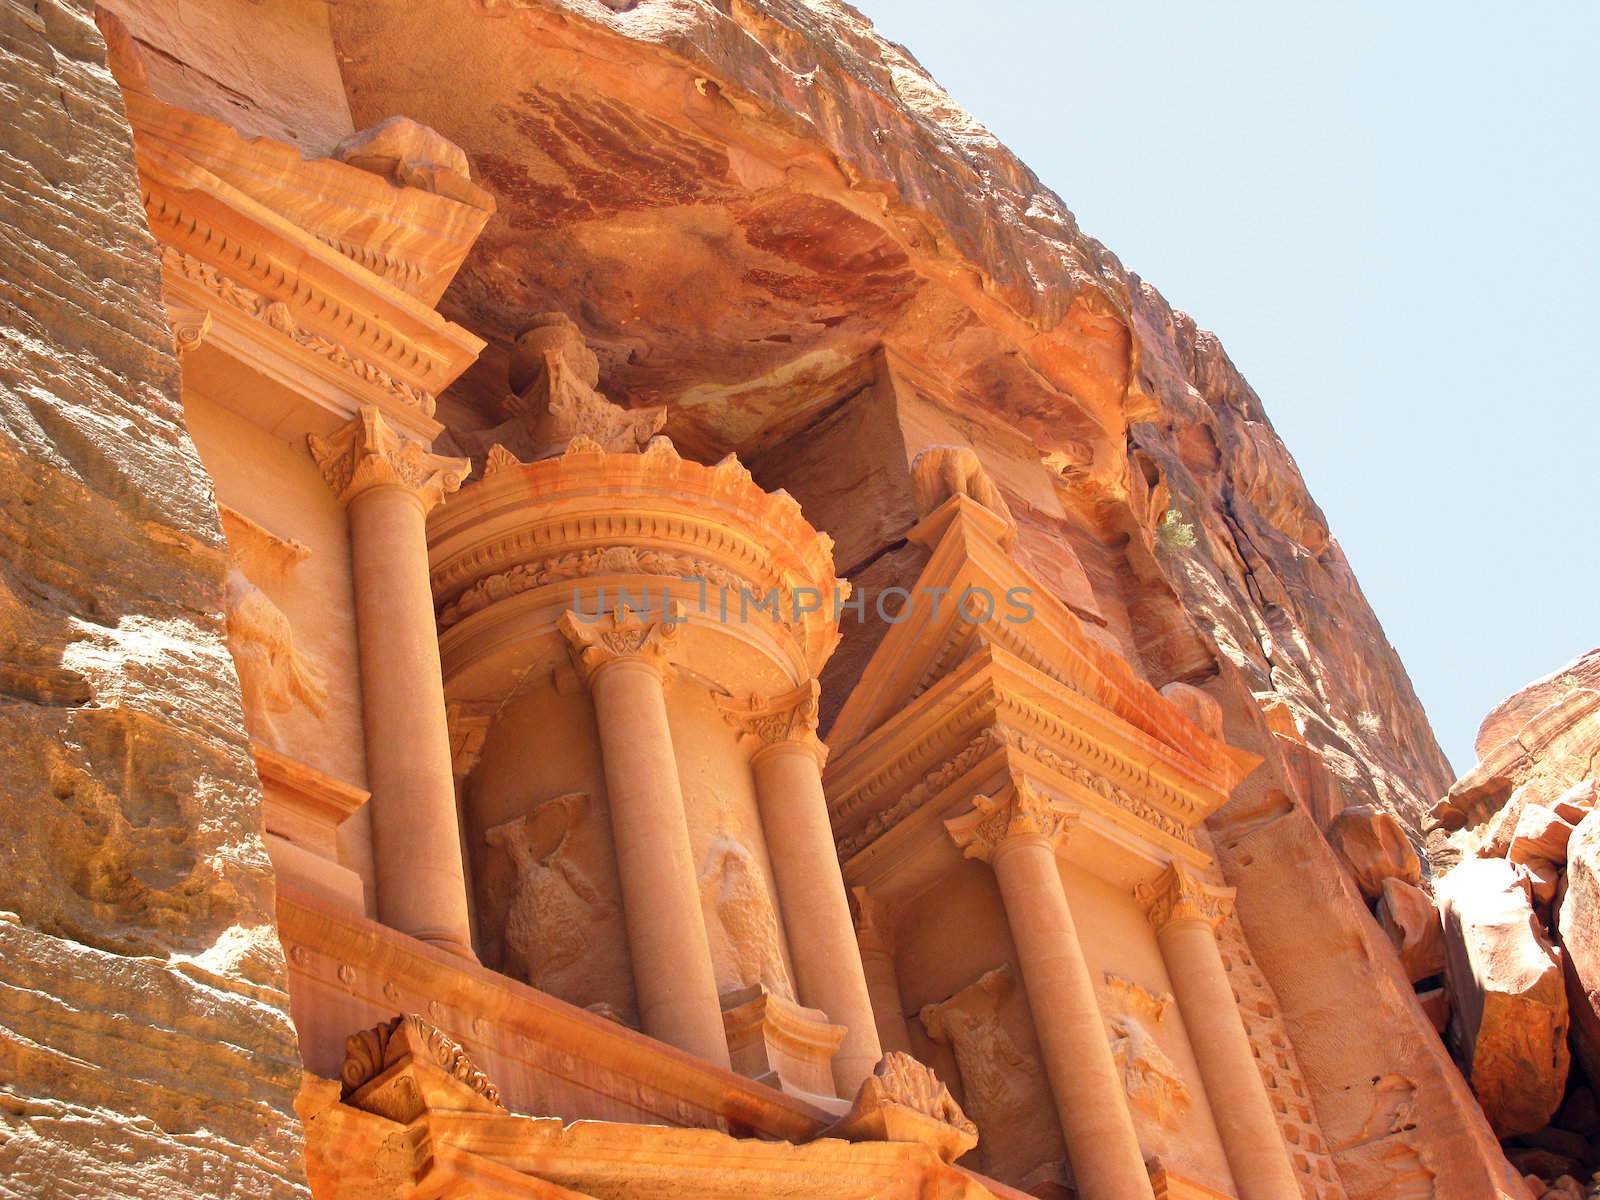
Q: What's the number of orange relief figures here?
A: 5